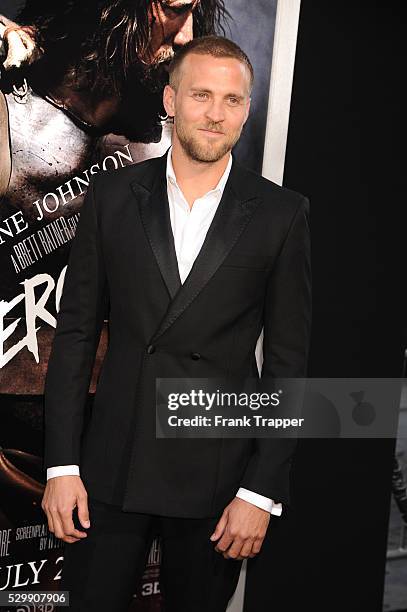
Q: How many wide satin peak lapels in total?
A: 2